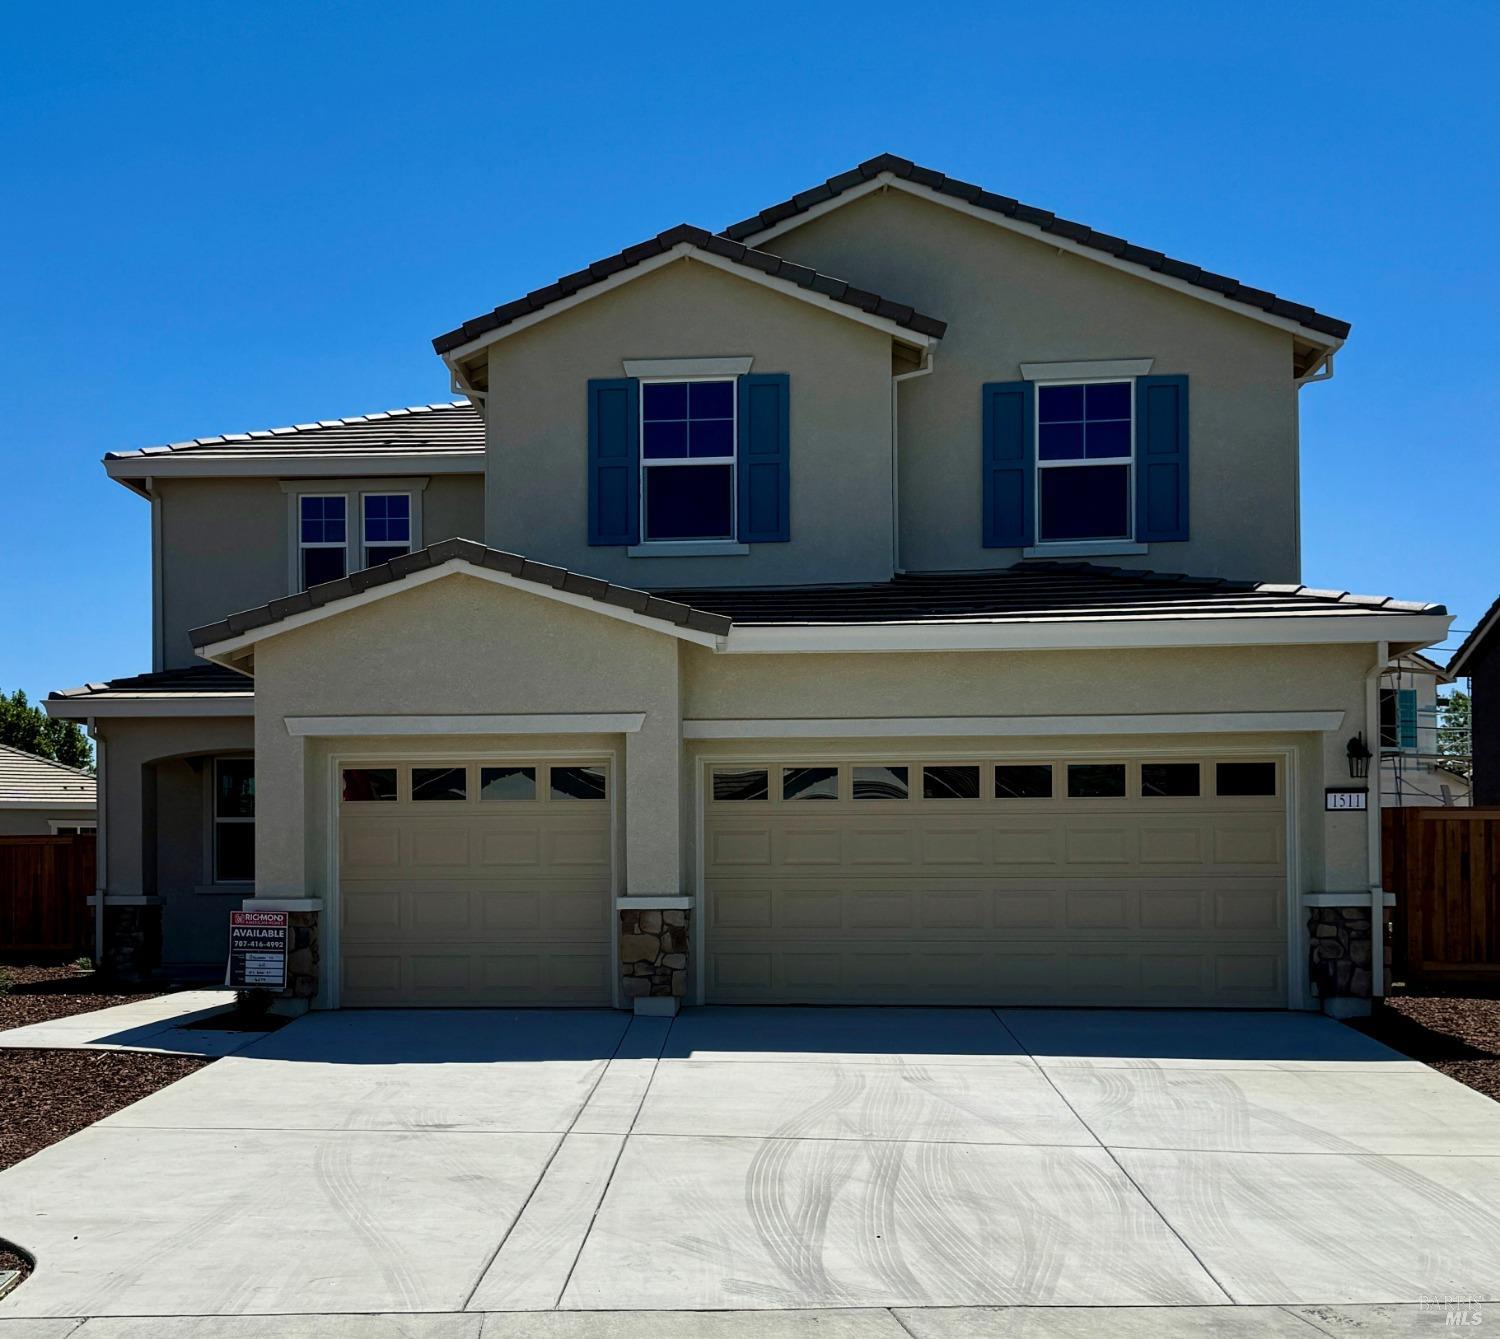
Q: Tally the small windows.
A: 12